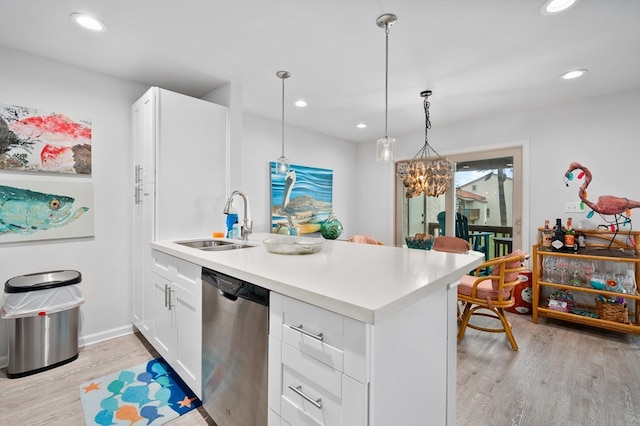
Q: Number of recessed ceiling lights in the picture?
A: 5